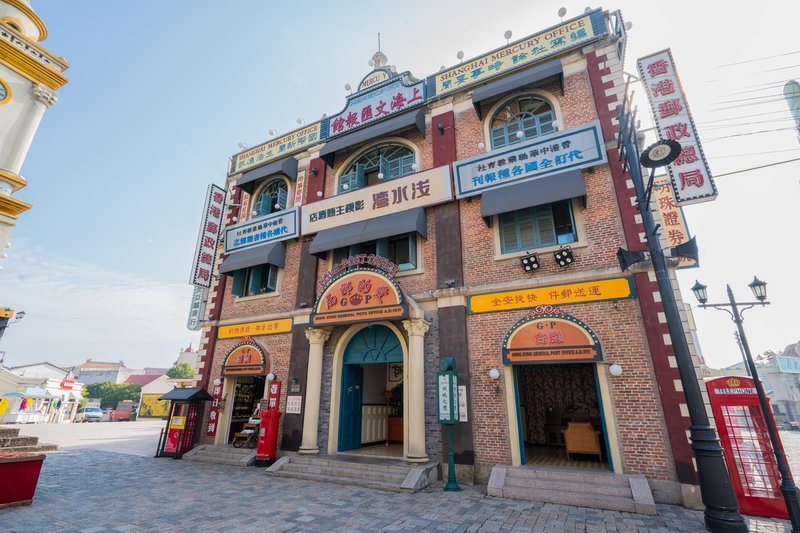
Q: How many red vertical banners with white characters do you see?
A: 2